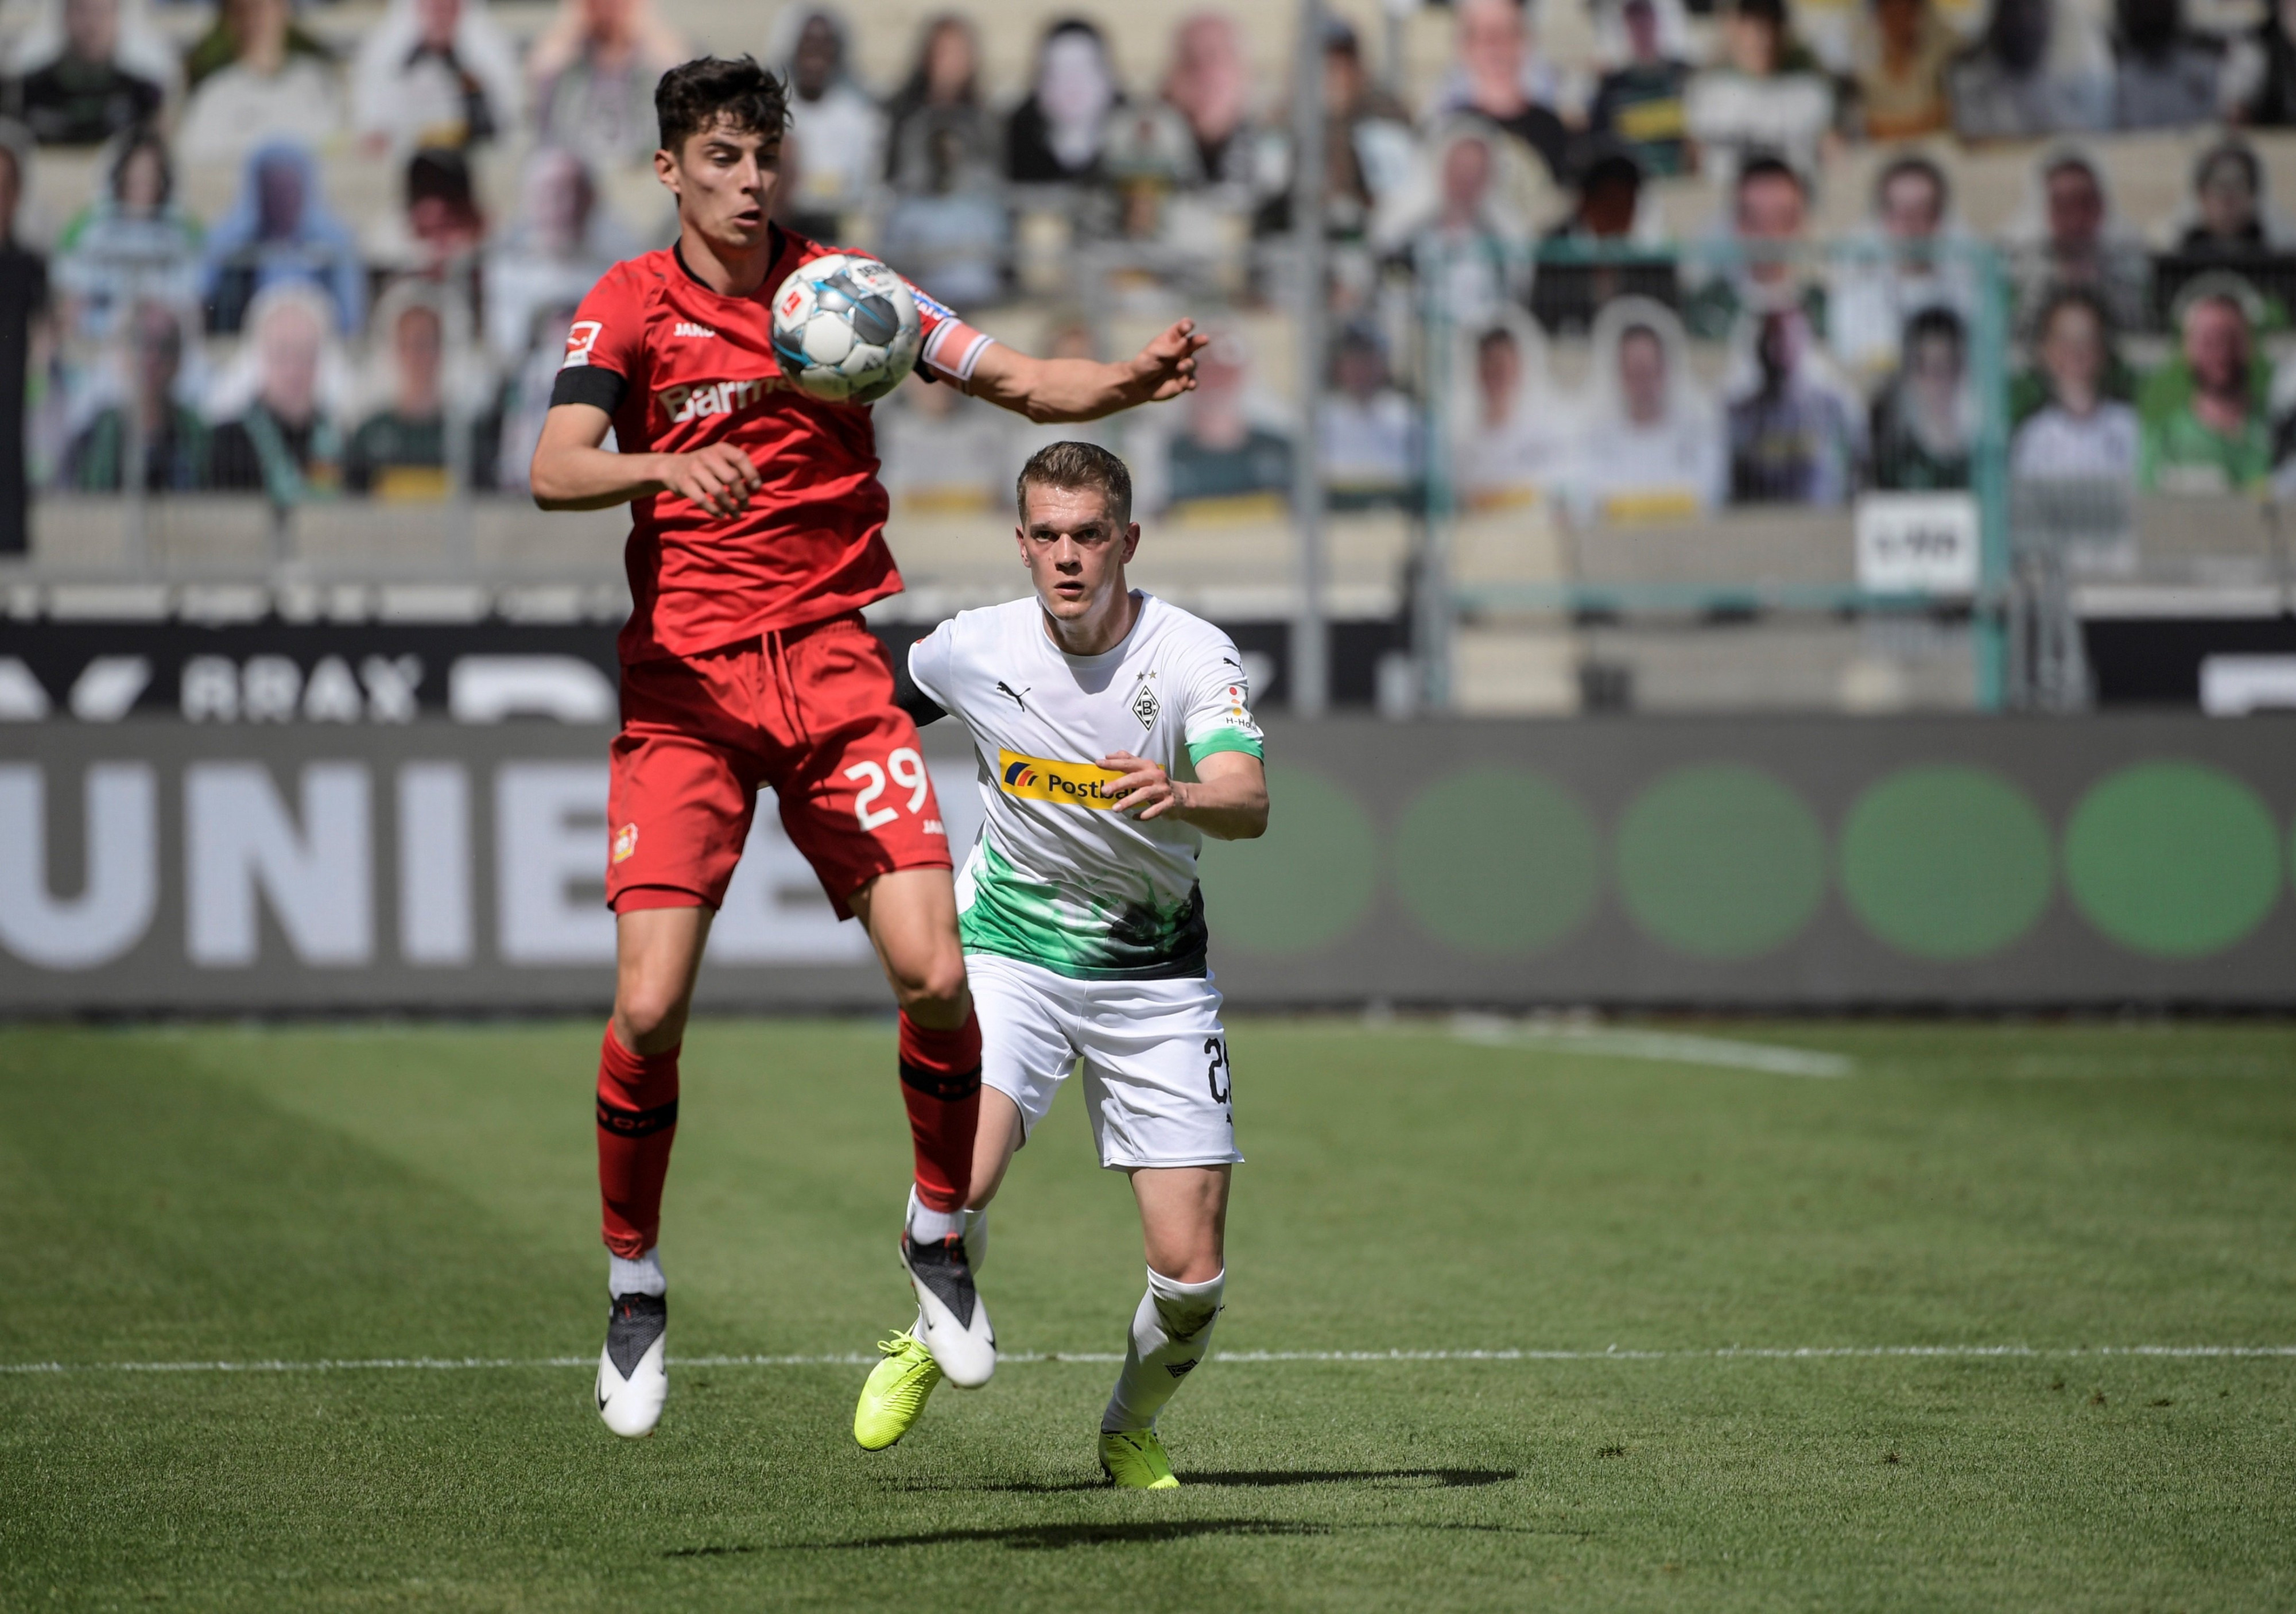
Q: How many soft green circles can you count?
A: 5